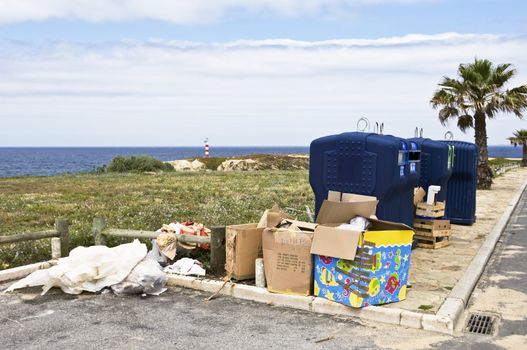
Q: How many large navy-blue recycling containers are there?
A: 3